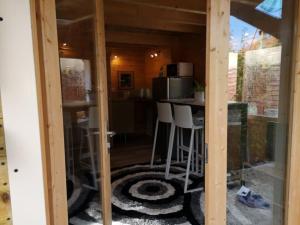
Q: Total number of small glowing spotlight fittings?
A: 4